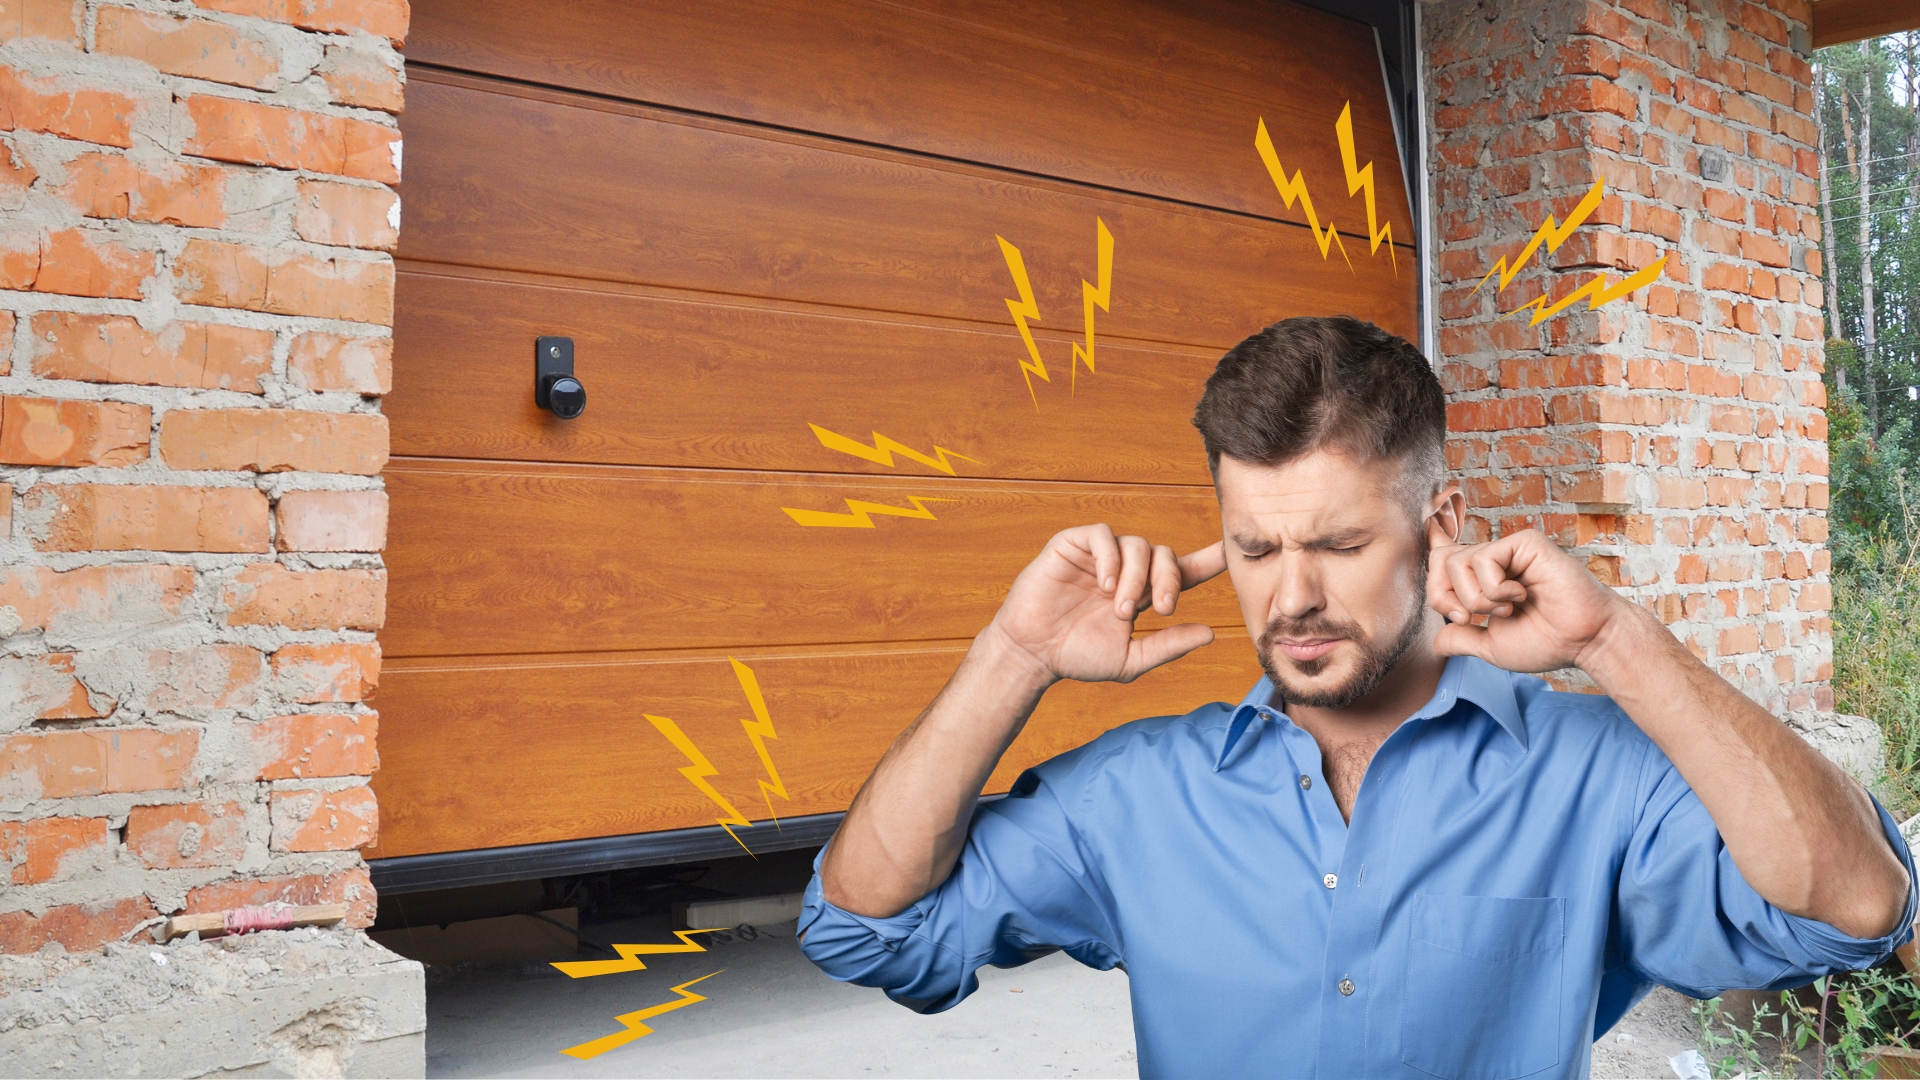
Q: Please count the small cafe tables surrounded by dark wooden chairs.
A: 0